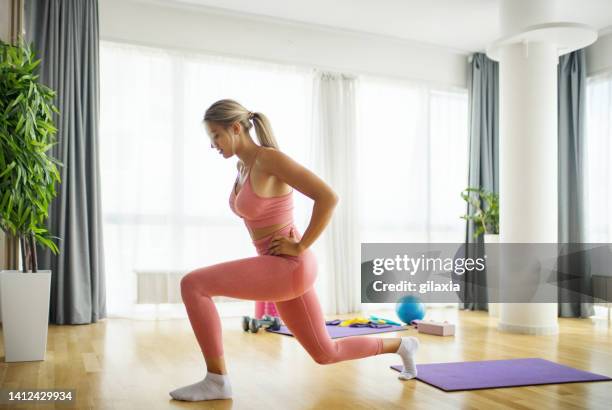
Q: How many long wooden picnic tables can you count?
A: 0